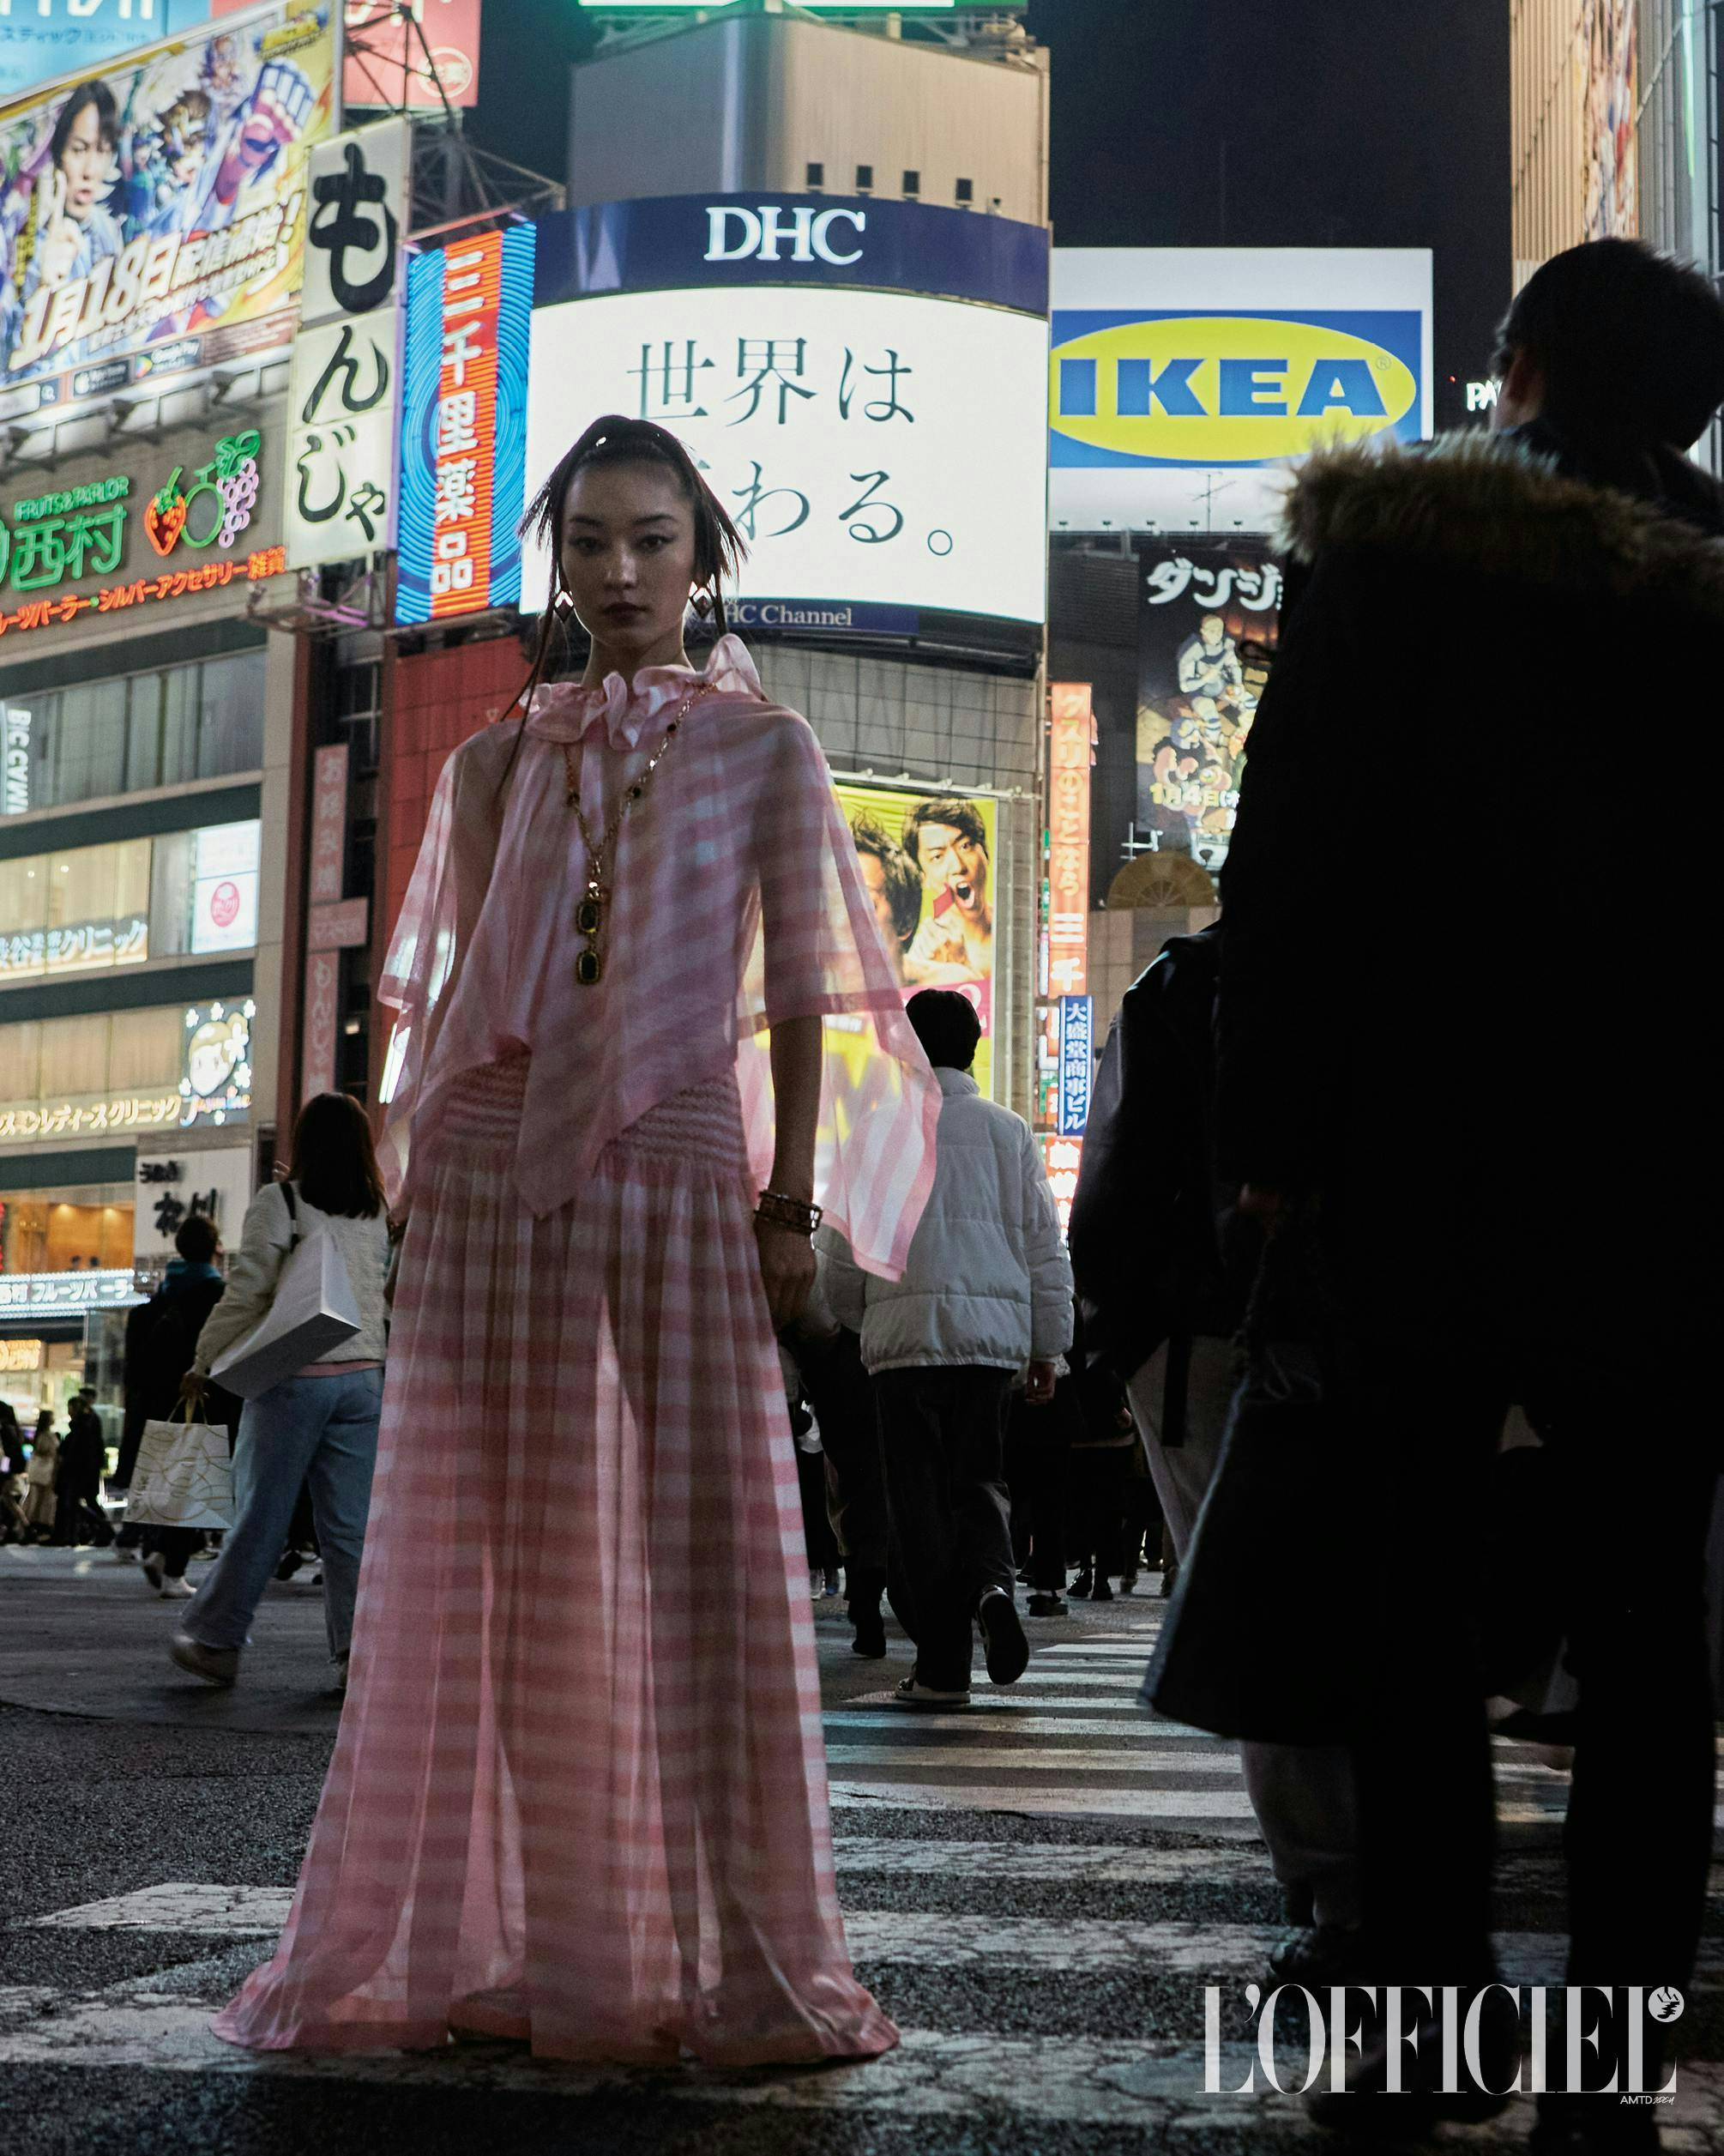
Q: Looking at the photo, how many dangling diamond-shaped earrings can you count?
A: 2